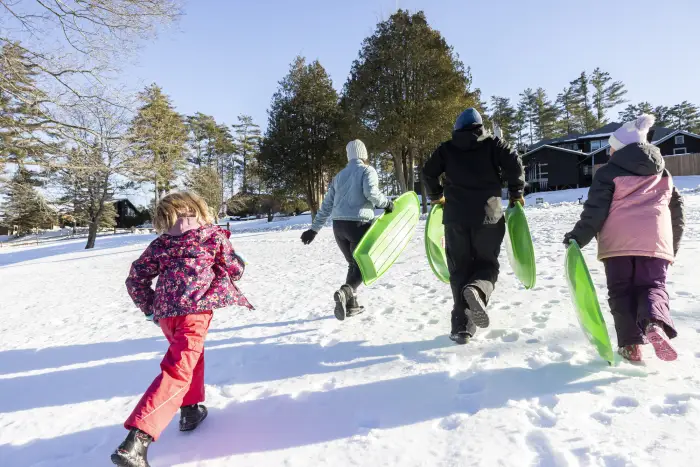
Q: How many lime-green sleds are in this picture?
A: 4